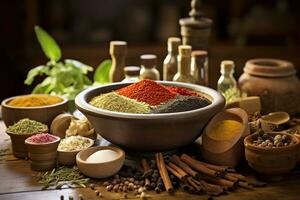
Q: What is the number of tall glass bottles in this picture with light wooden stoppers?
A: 3